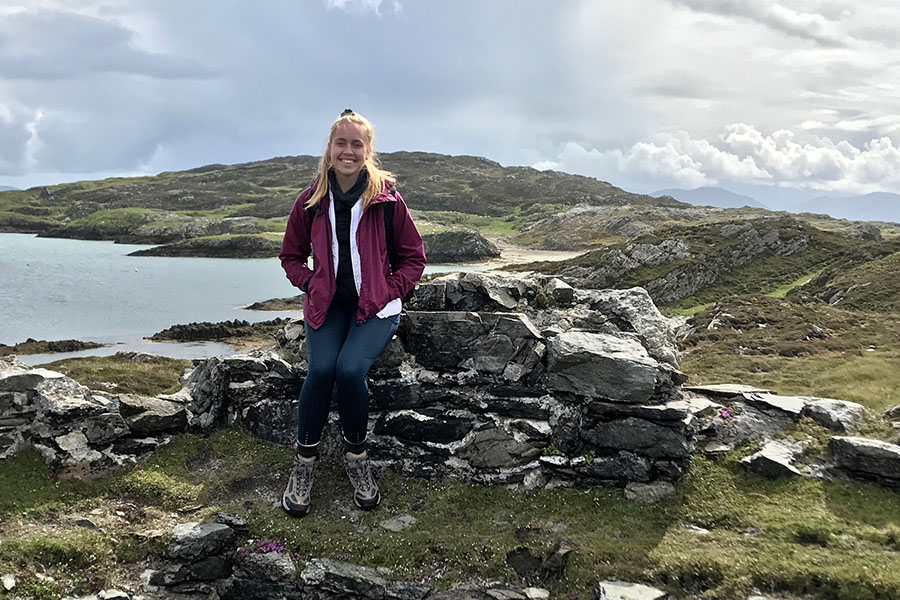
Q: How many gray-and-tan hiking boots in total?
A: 2